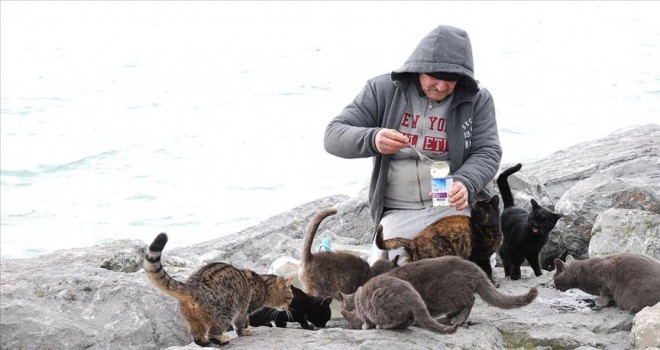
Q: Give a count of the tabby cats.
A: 1